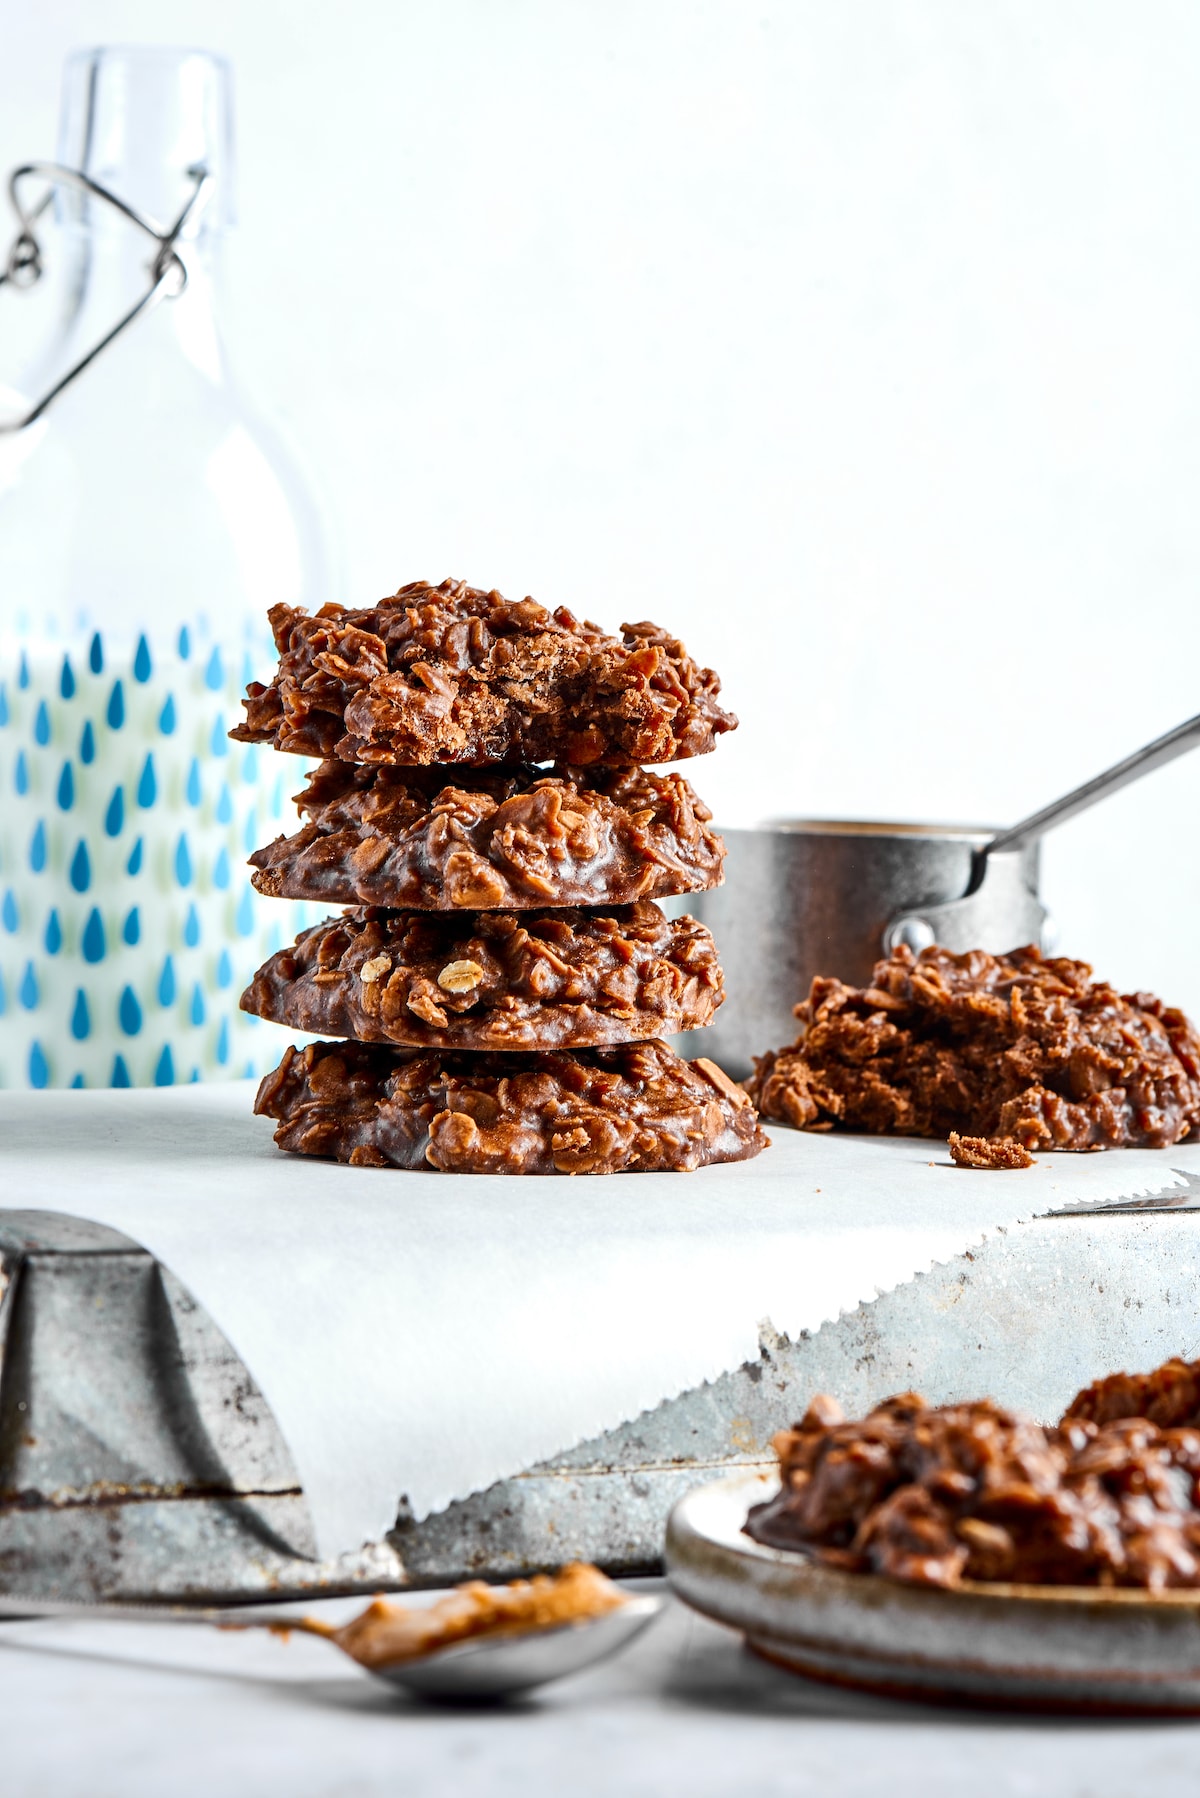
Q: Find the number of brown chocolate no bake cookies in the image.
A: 7